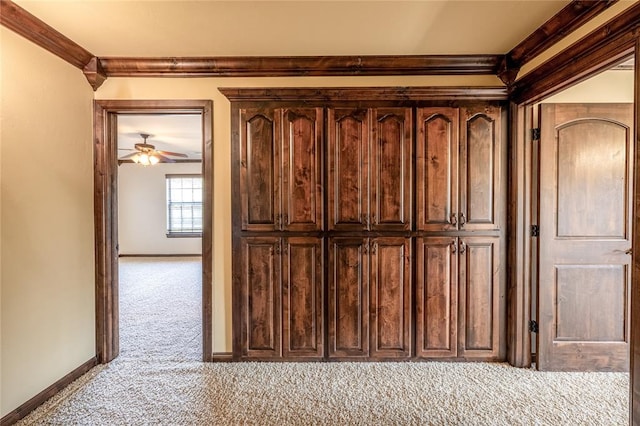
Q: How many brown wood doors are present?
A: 13